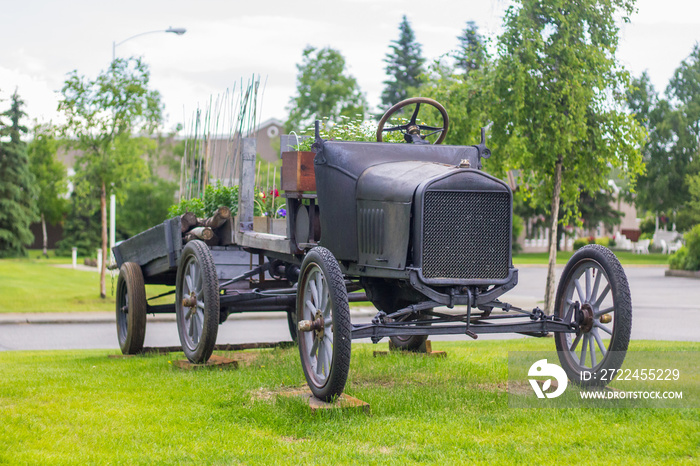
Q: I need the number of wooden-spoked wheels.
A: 3